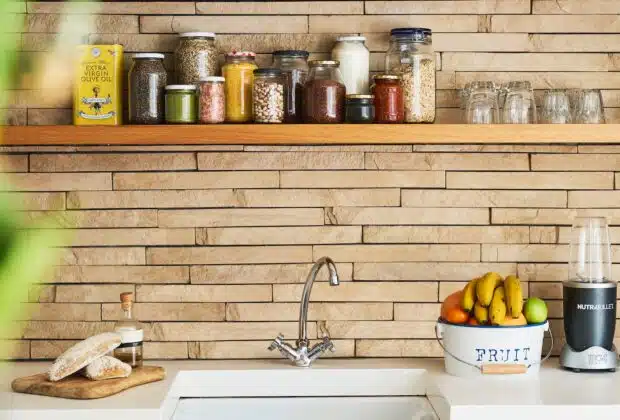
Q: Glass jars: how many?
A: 12